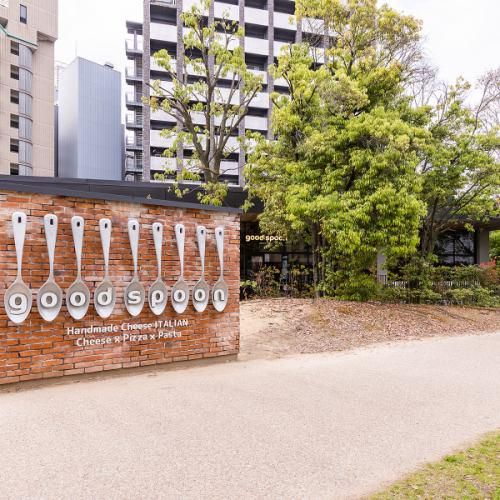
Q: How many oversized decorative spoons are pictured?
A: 9